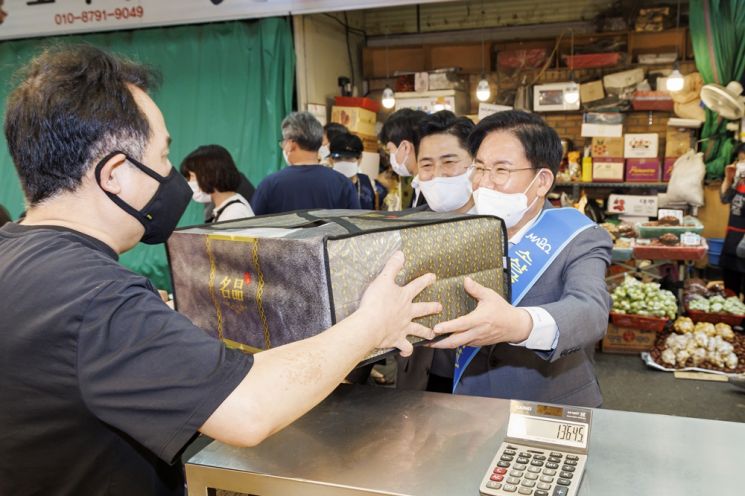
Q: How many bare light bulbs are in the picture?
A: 4